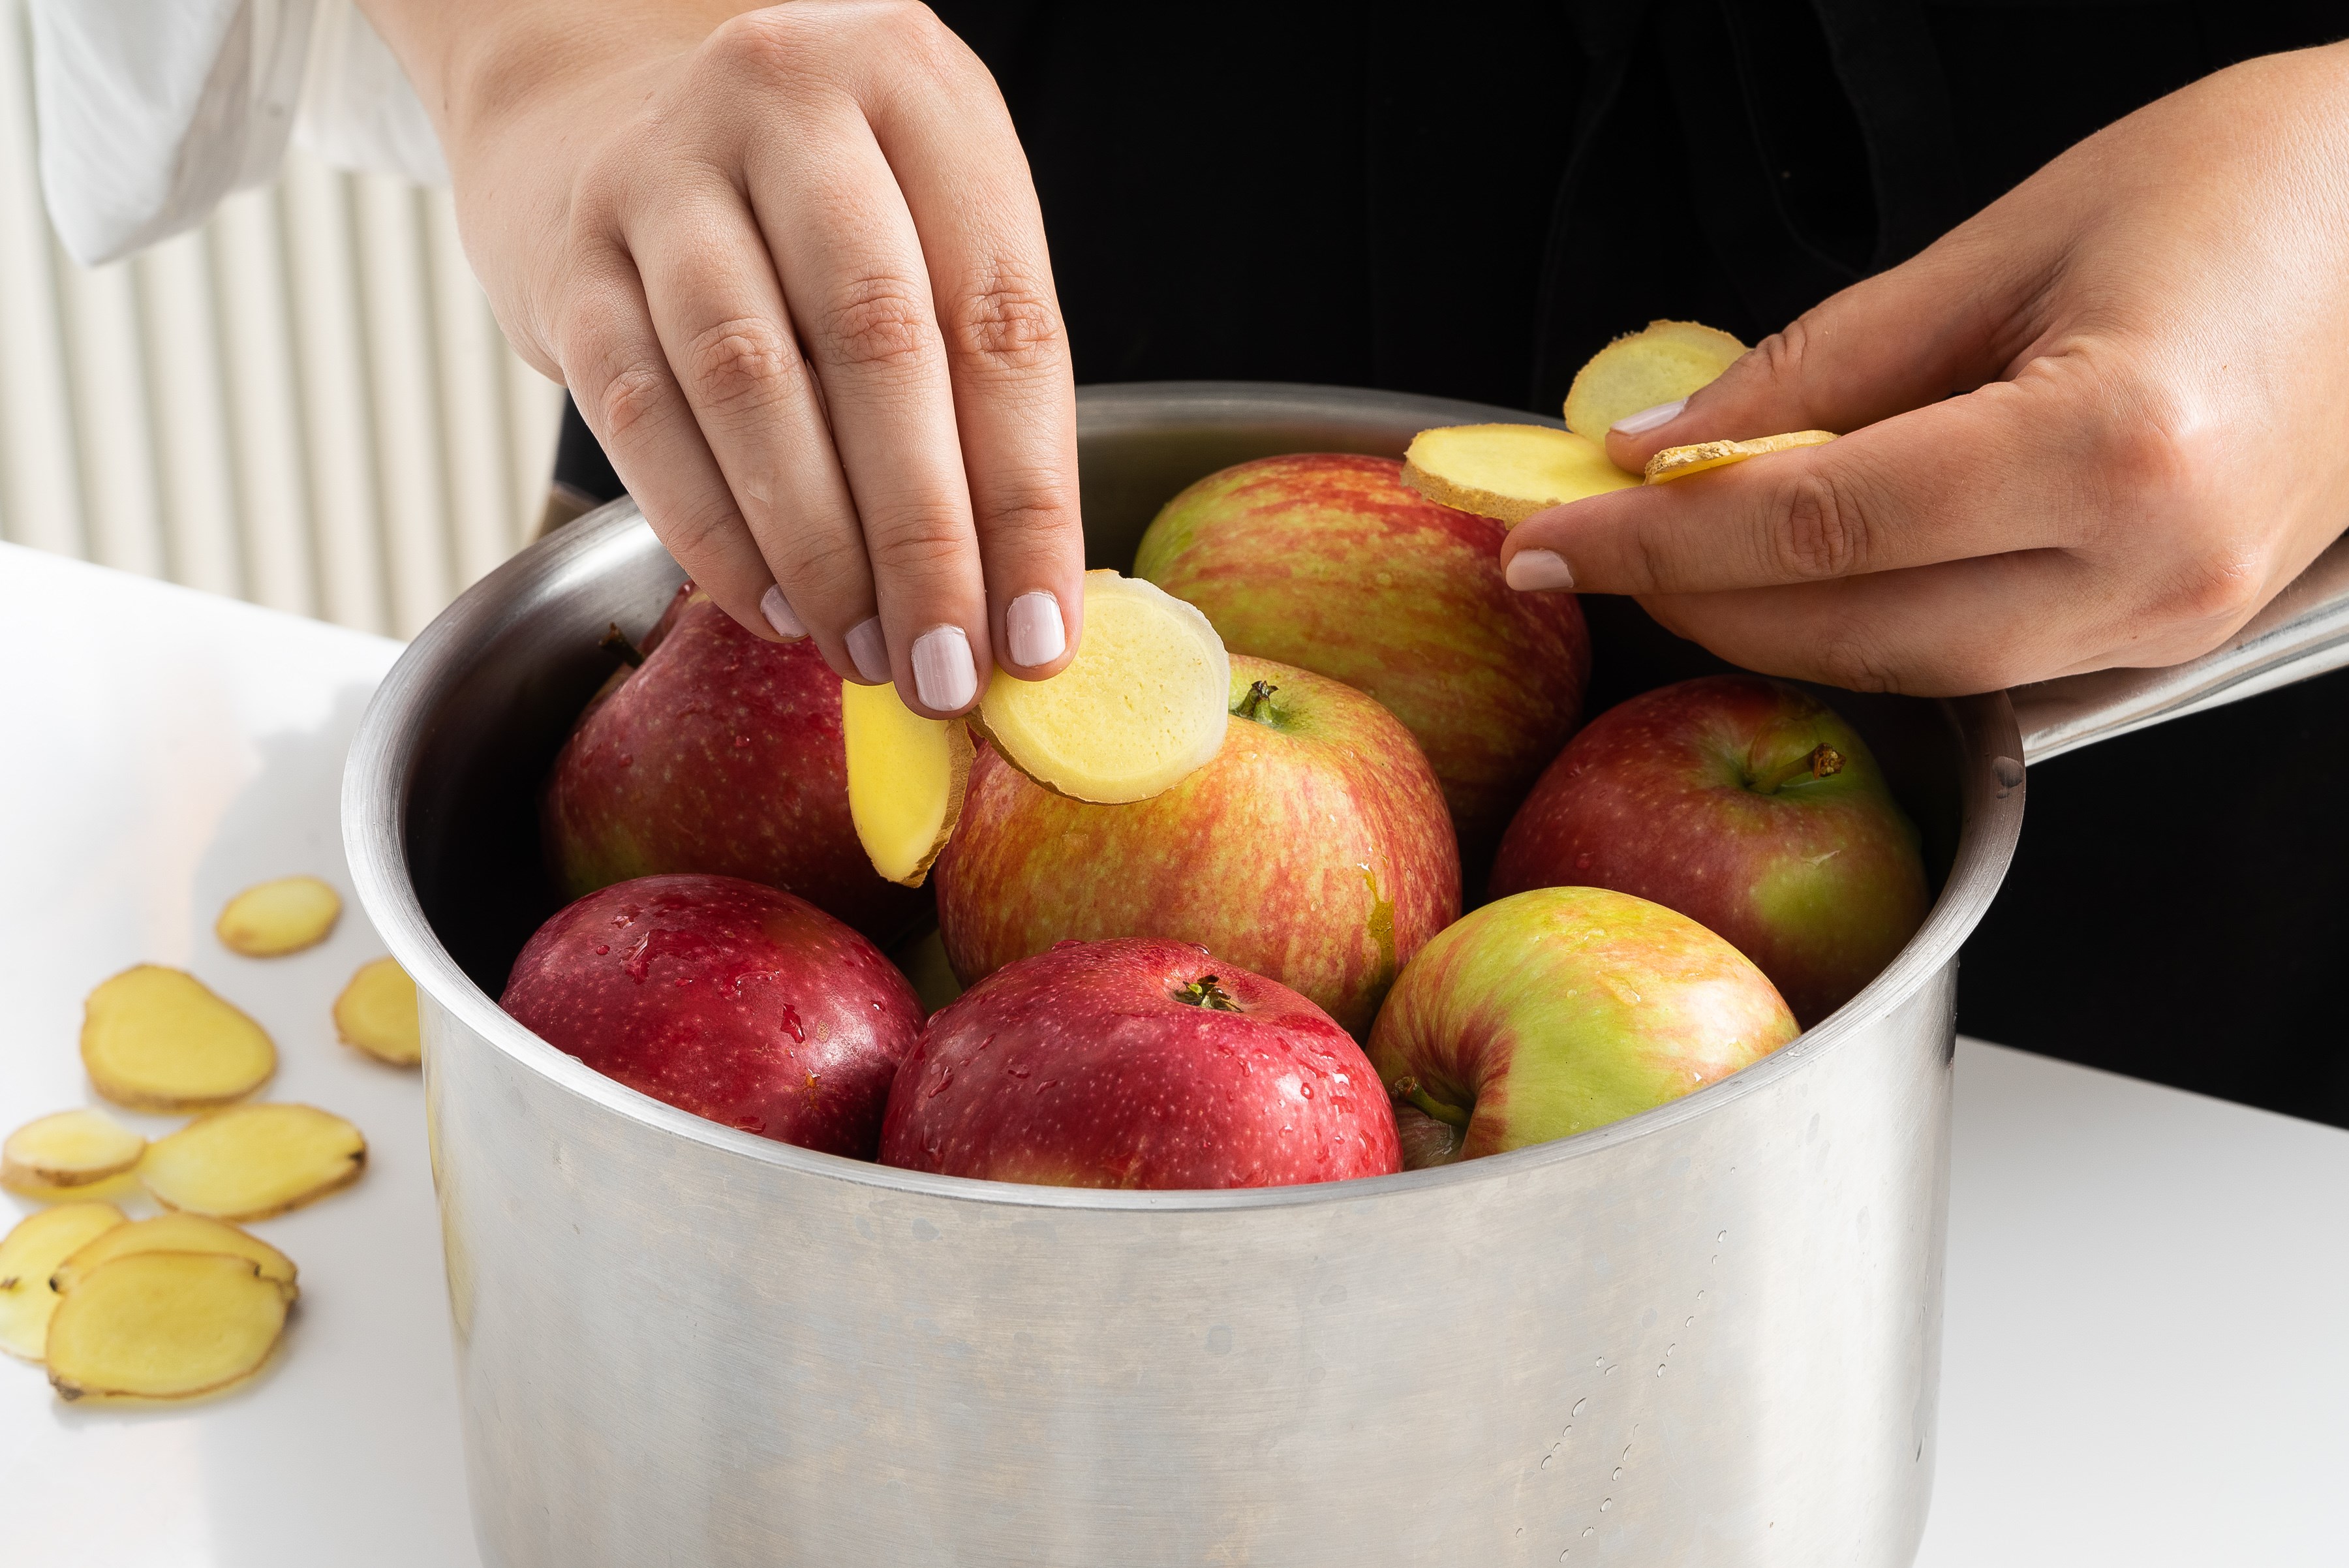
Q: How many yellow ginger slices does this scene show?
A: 13